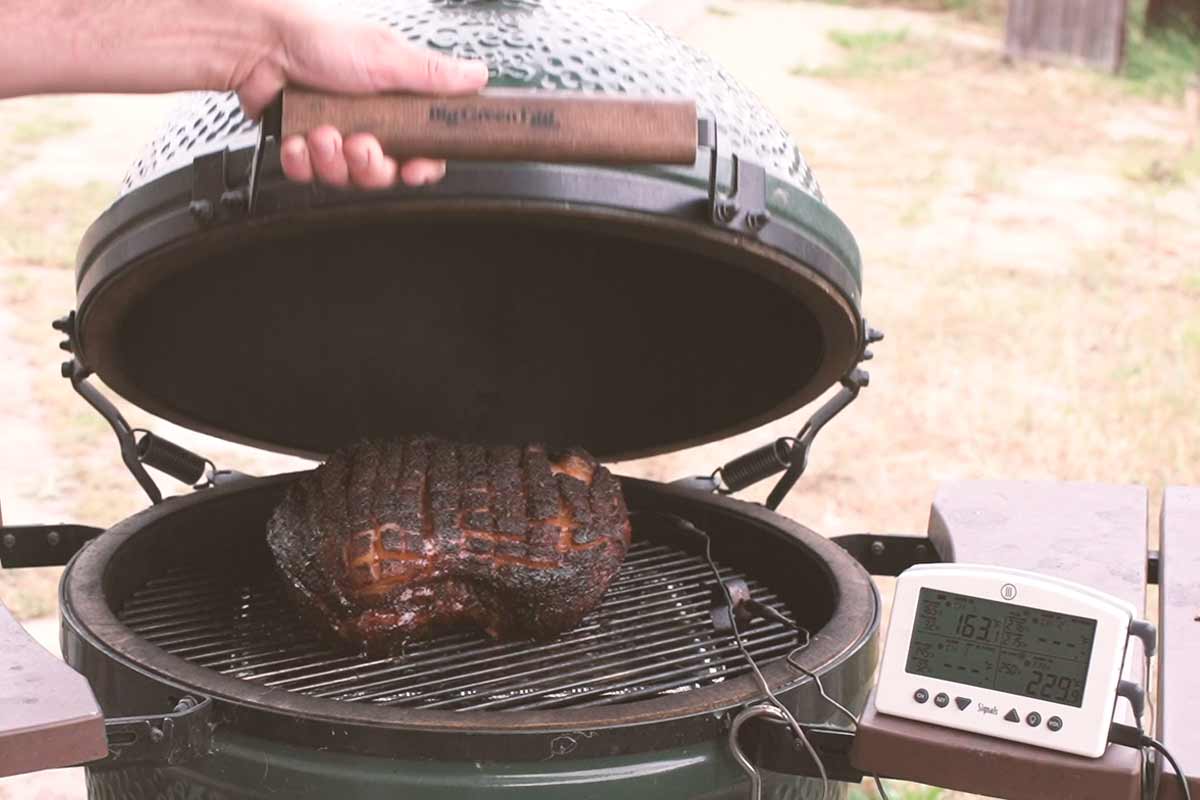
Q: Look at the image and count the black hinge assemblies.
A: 2